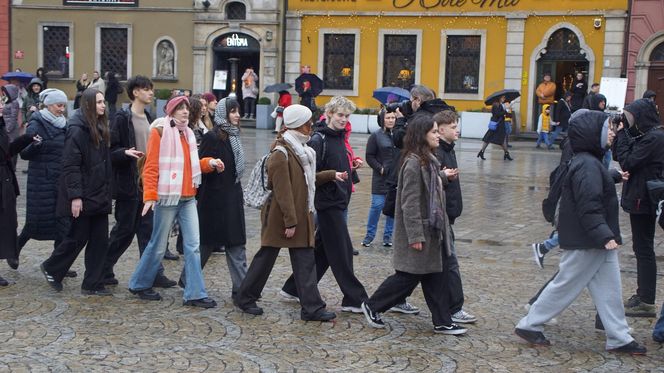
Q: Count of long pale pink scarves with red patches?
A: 1